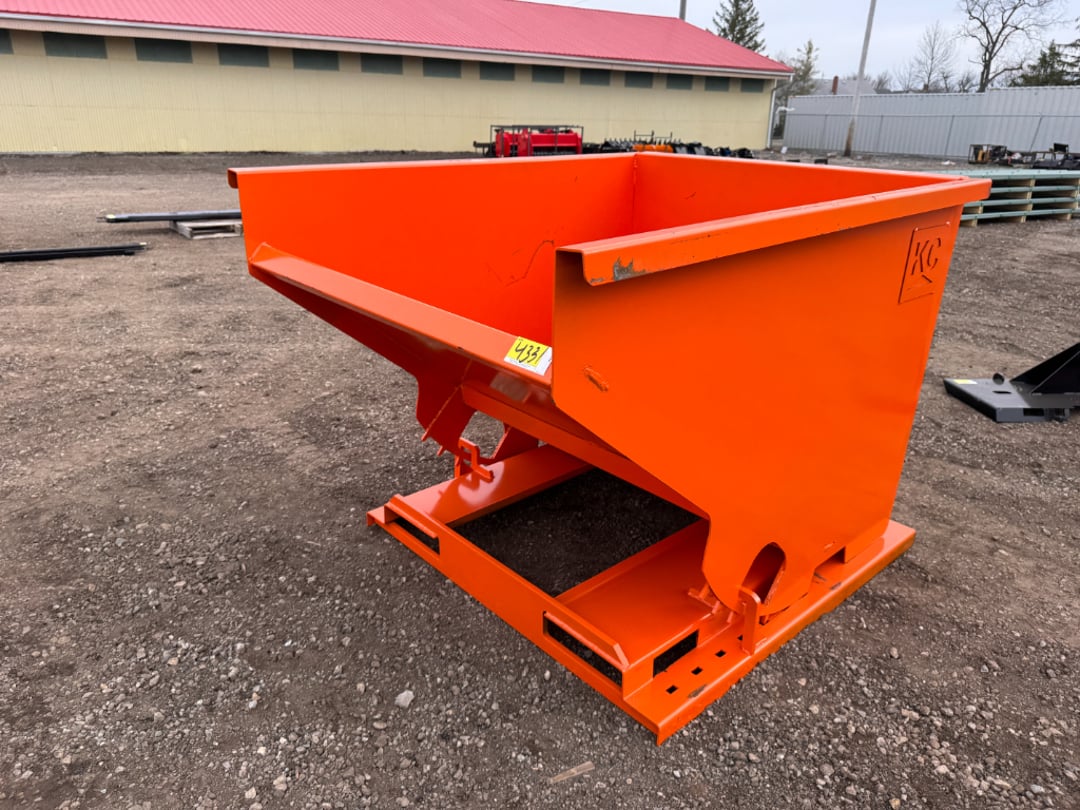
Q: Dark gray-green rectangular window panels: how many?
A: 14